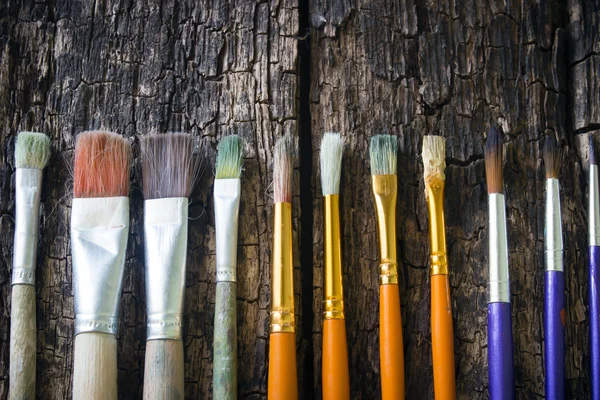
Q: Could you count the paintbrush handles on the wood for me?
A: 11